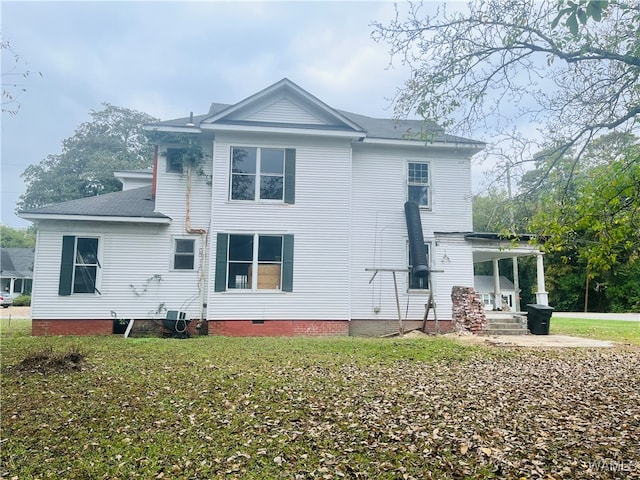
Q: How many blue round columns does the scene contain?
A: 0